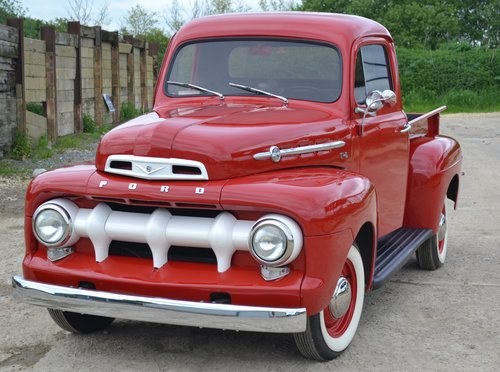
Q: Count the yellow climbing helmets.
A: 0